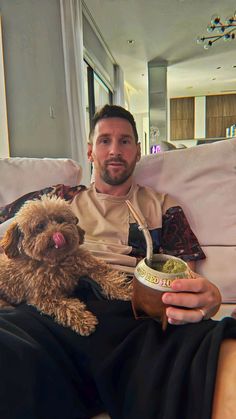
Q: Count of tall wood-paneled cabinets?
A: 2